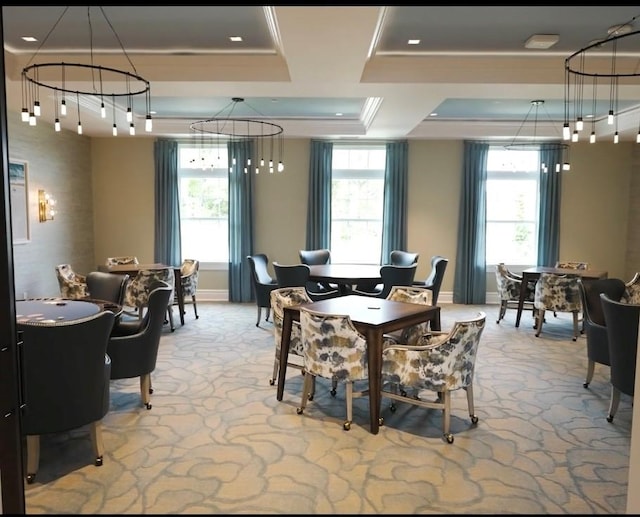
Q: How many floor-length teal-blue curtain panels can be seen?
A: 6